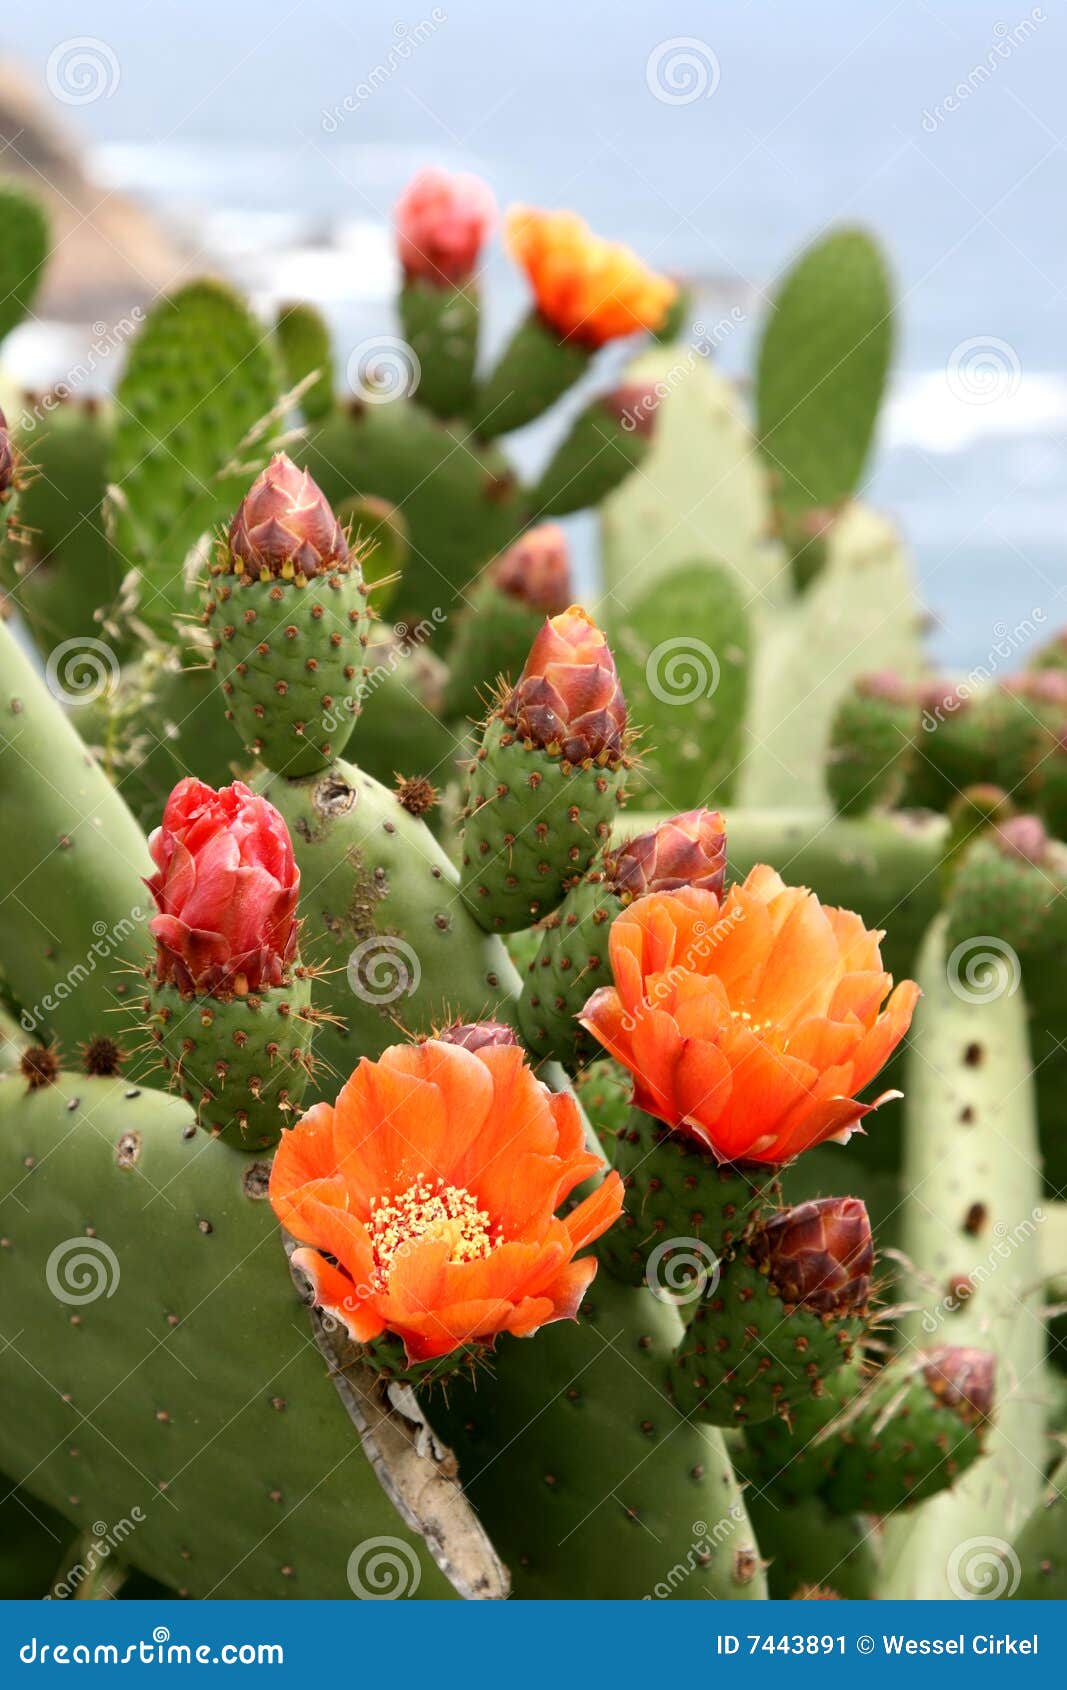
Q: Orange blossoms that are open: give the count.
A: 3